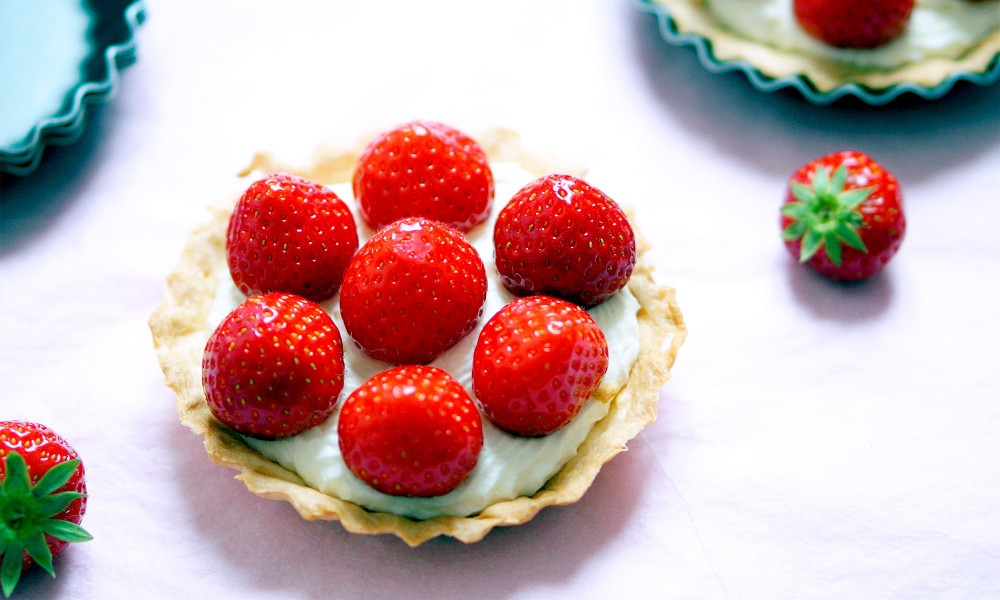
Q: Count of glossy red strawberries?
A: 10